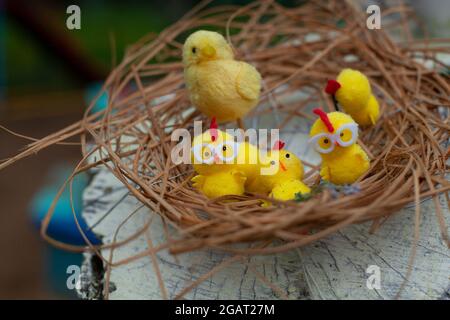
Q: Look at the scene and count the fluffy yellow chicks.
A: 5